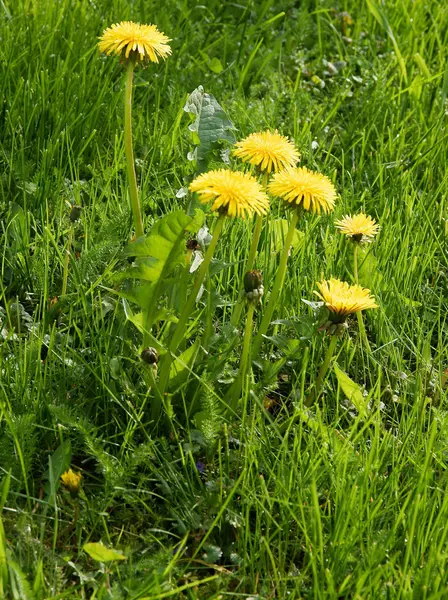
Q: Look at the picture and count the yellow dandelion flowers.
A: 7